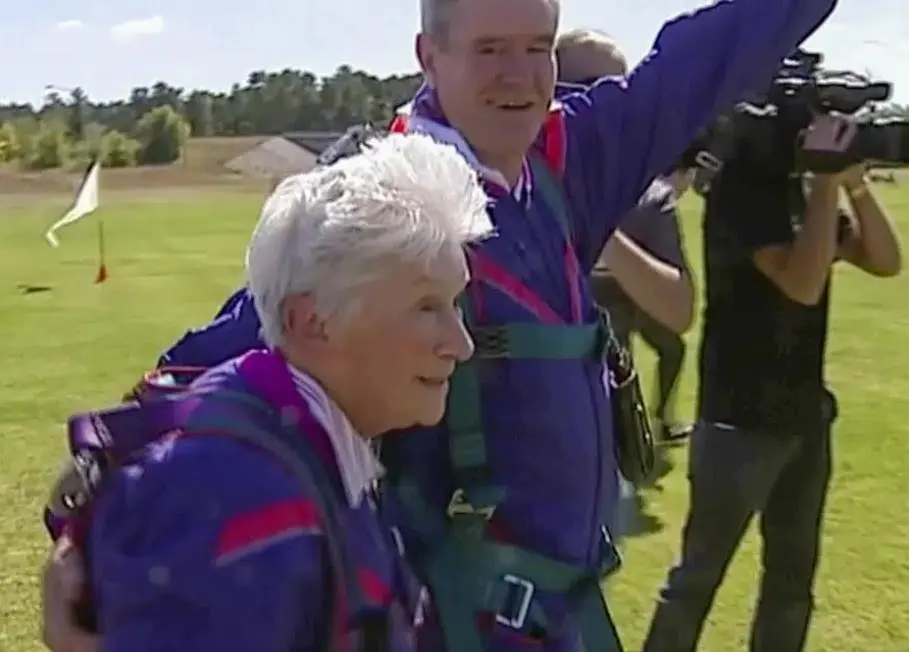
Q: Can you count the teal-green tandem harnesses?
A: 1